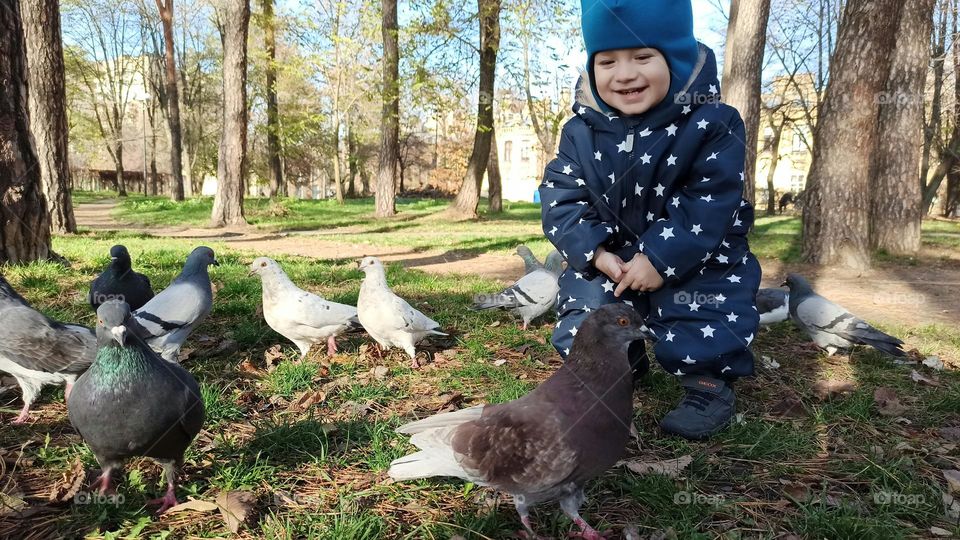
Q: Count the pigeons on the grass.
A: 11